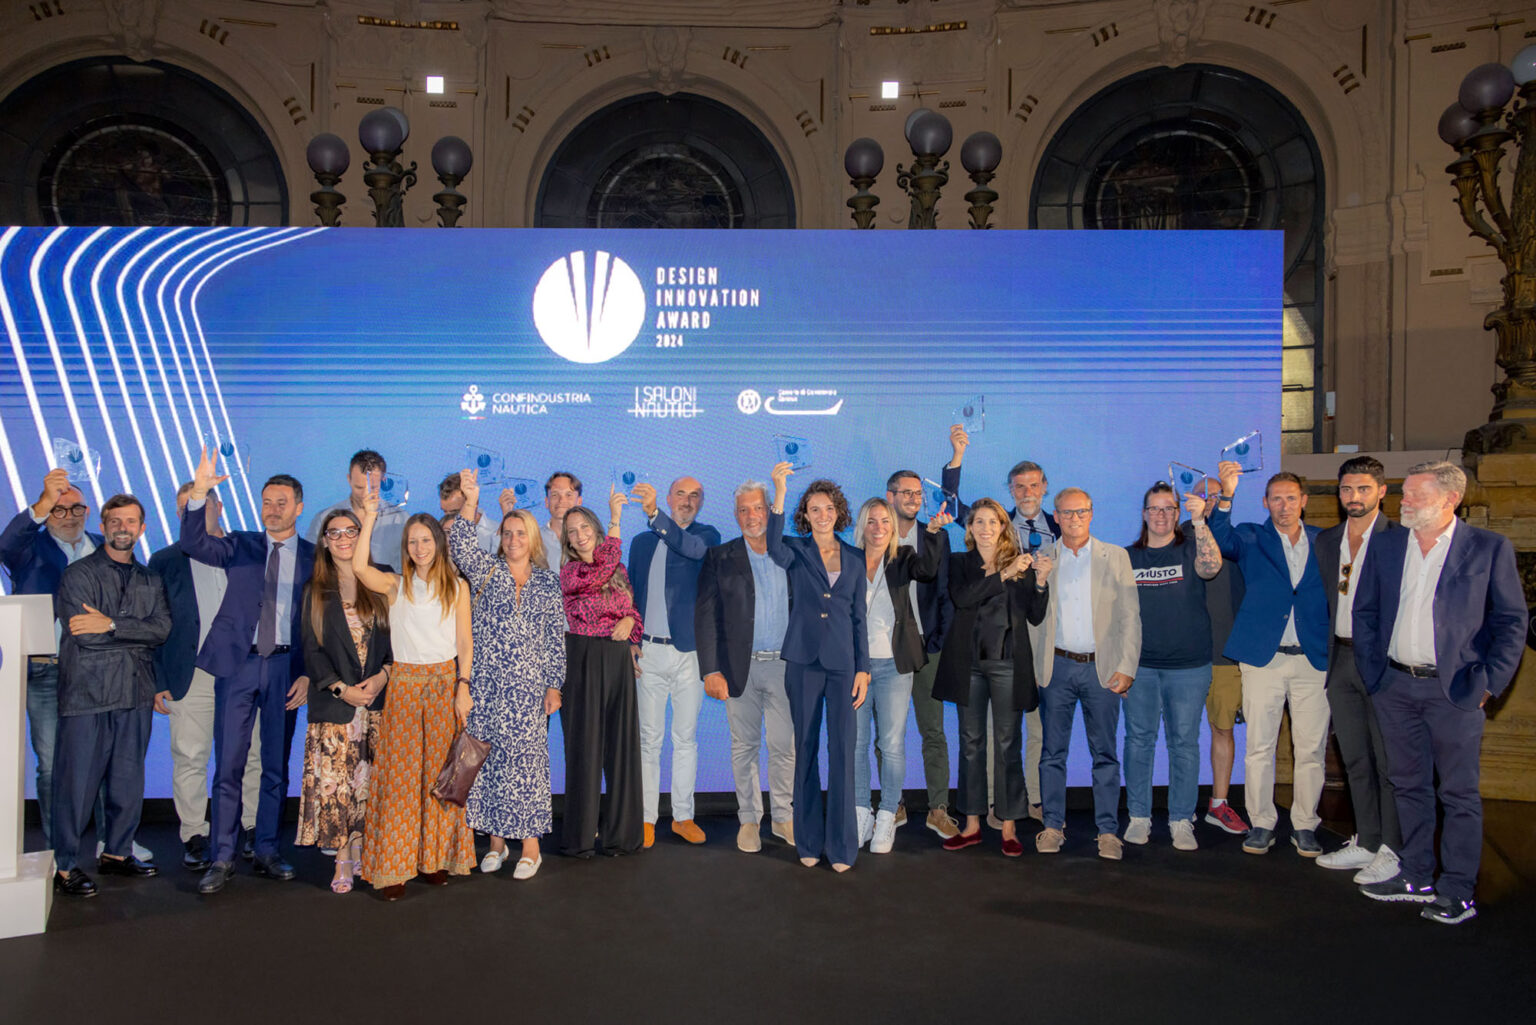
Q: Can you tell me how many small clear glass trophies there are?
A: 12